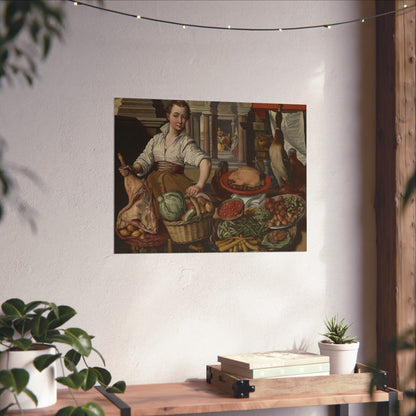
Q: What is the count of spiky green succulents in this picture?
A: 1